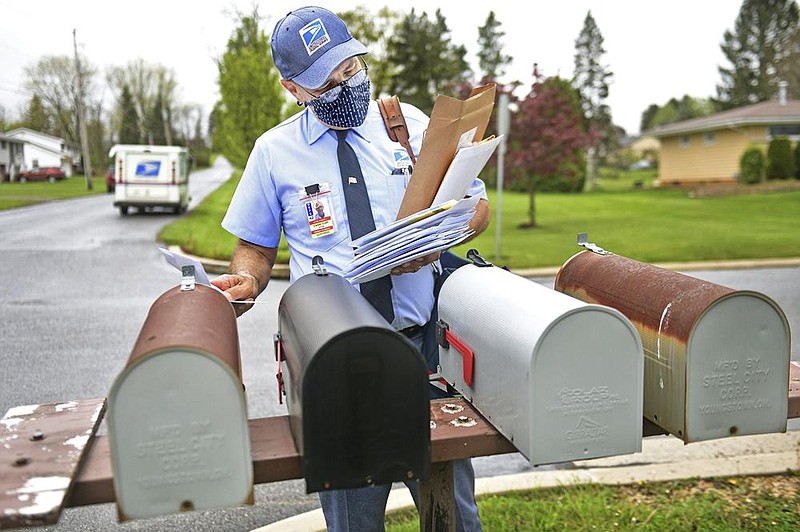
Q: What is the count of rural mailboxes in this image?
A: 4